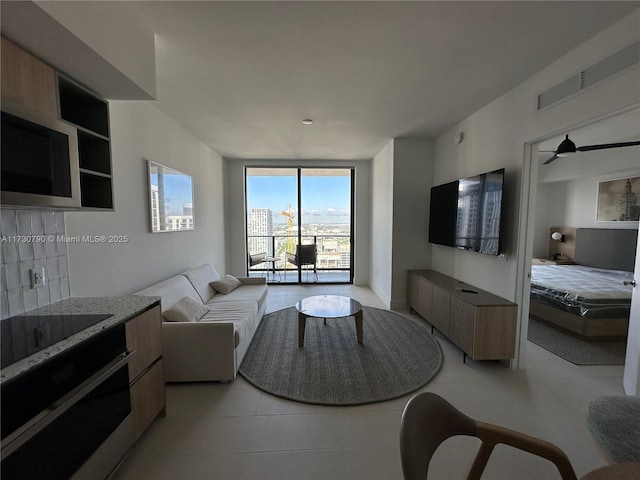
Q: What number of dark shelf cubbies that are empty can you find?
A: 3